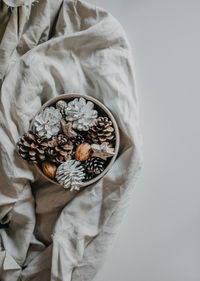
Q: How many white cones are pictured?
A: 3